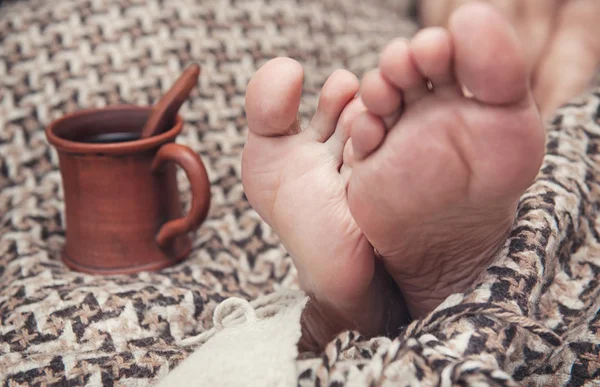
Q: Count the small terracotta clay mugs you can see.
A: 1